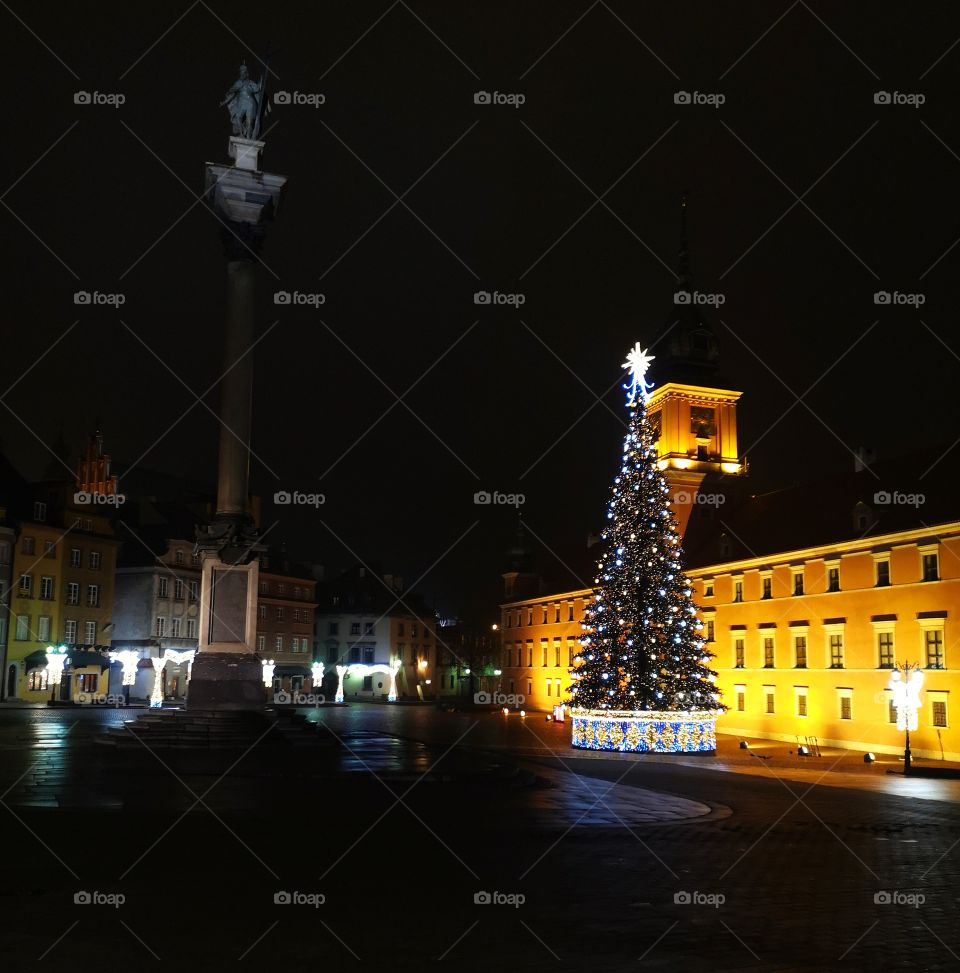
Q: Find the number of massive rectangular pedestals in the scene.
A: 1